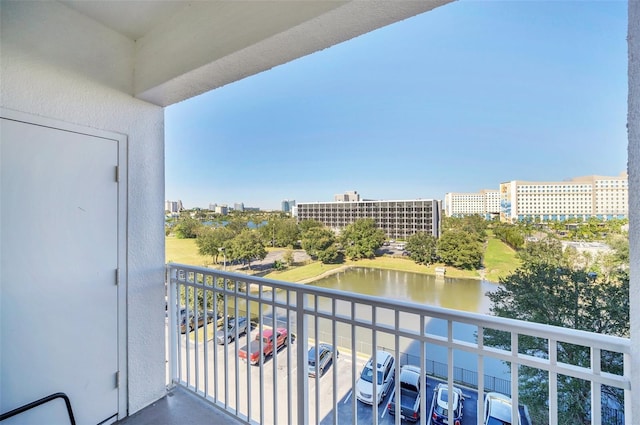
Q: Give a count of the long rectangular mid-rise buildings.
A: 3